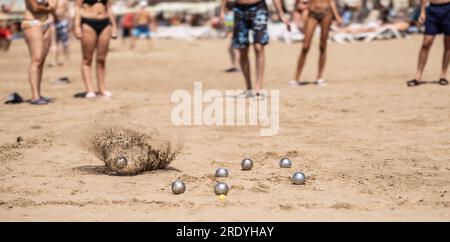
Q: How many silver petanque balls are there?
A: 7